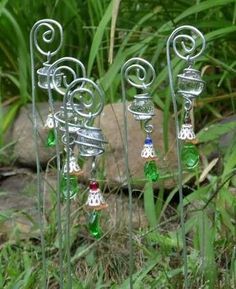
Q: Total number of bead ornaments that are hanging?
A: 5